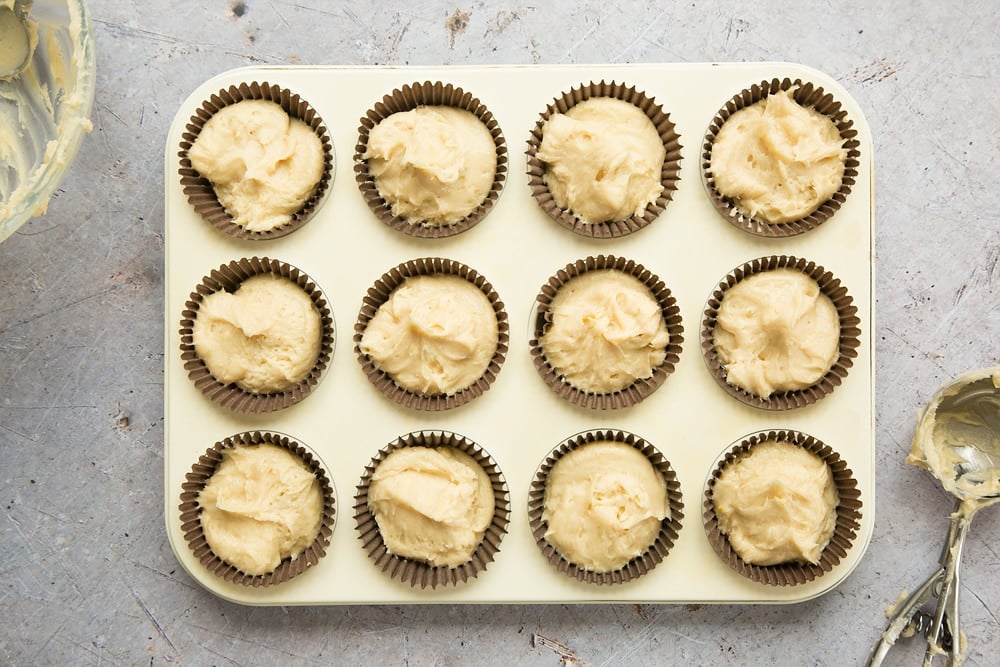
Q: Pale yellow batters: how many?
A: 12